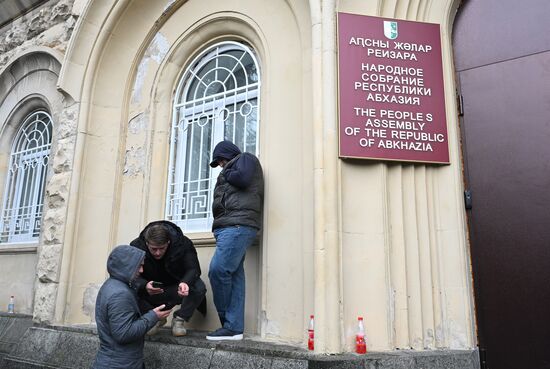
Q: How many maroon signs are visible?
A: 1